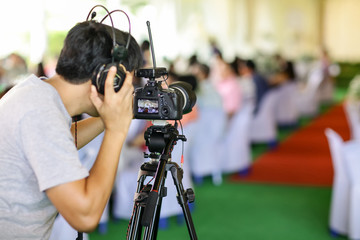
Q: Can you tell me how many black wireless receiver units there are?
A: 1